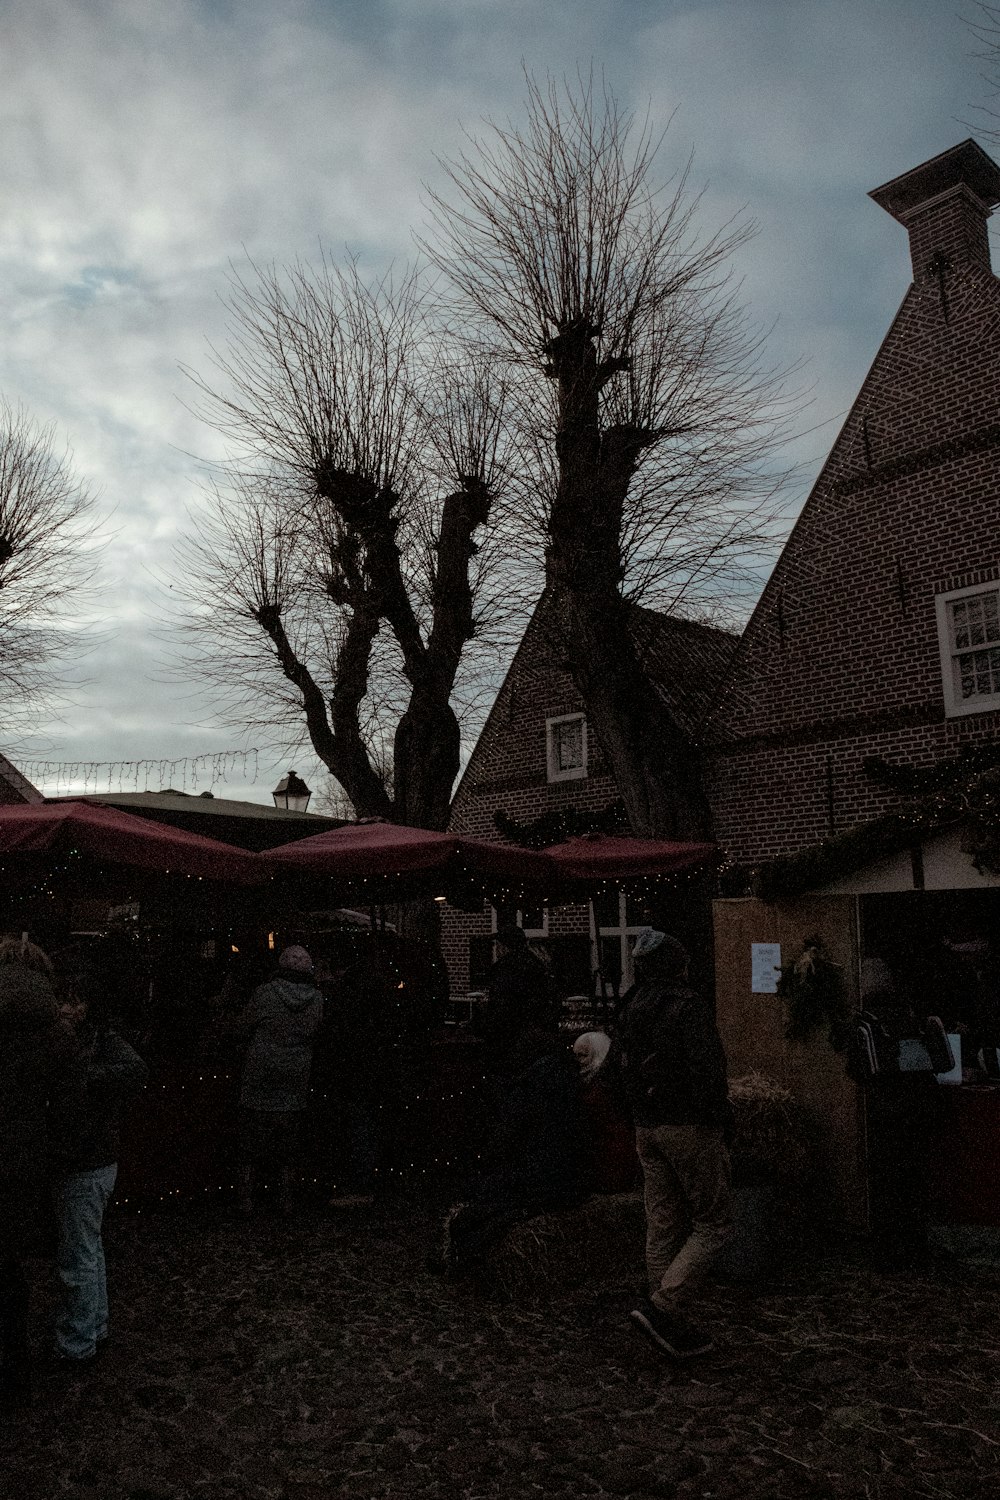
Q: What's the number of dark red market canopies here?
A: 3